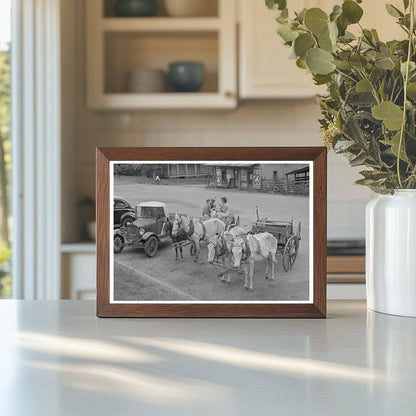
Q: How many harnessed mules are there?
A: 4